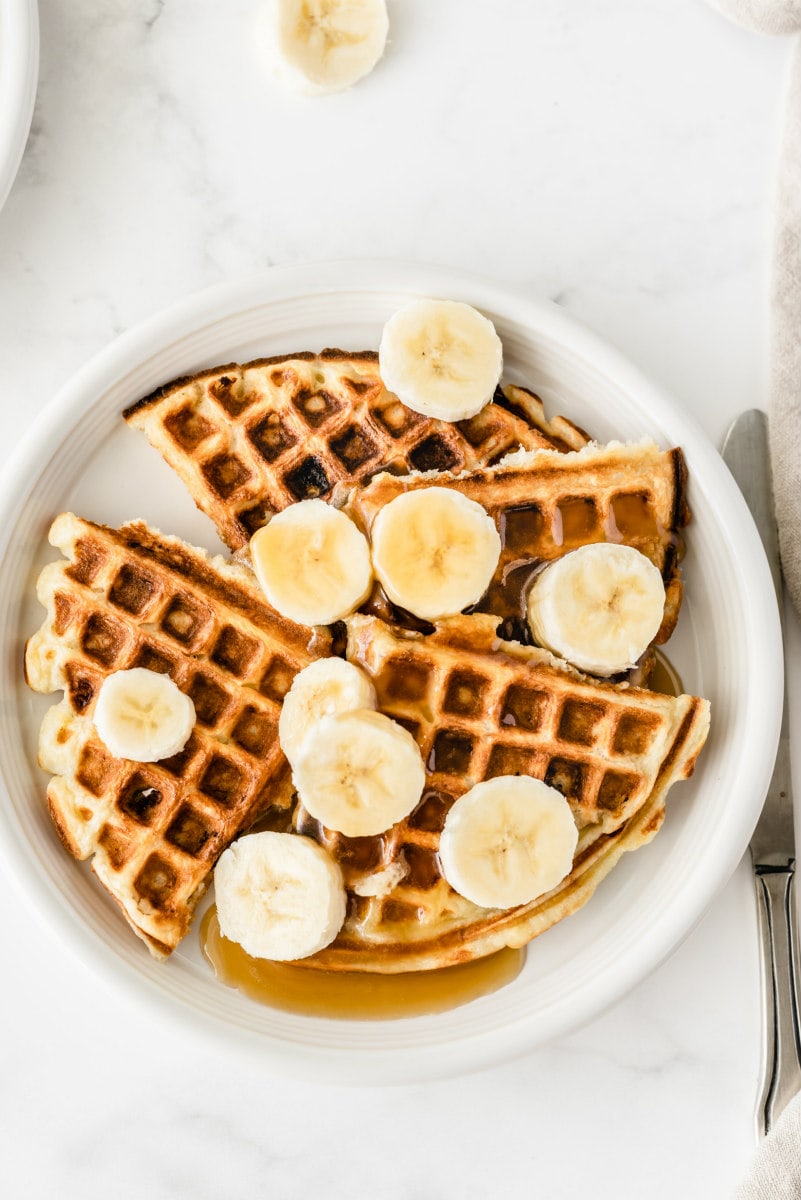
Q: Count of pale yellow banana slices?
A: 10